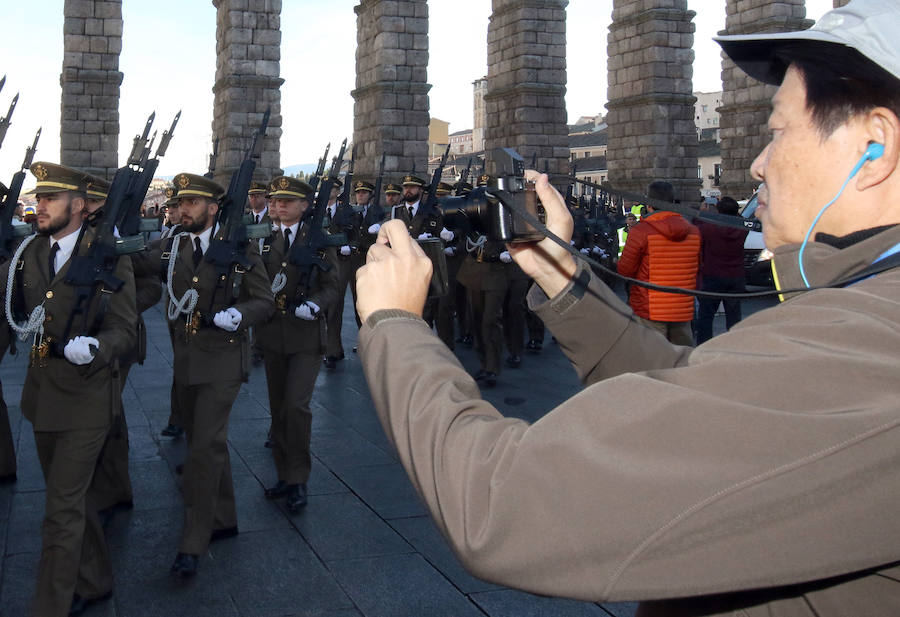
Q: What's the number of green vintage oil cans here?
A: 0